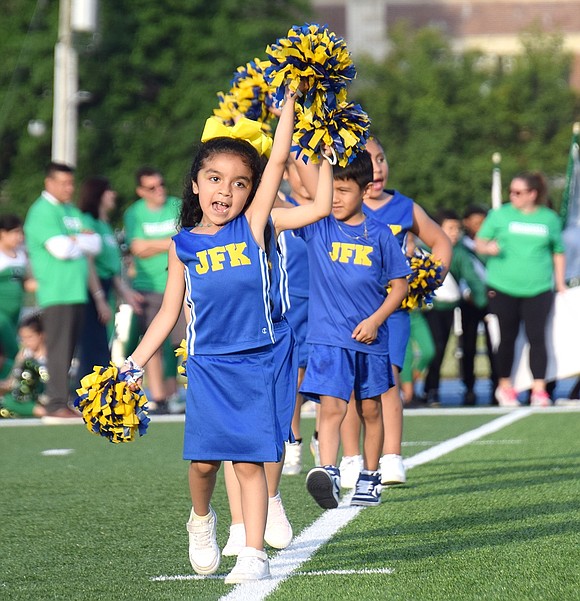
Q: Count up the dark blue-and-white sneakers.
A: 2